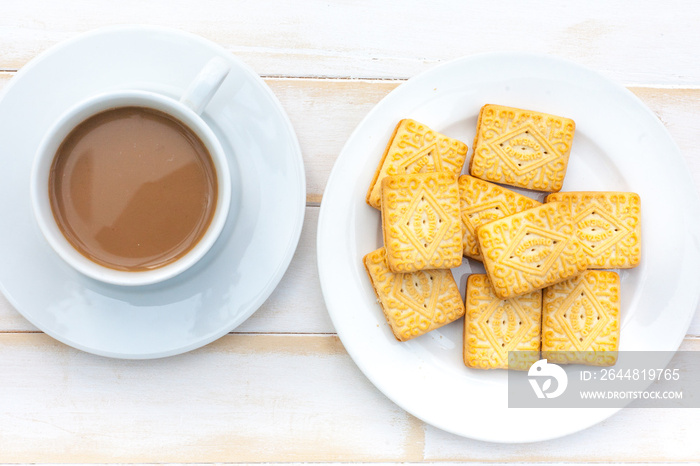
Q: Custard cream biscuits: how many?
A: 9